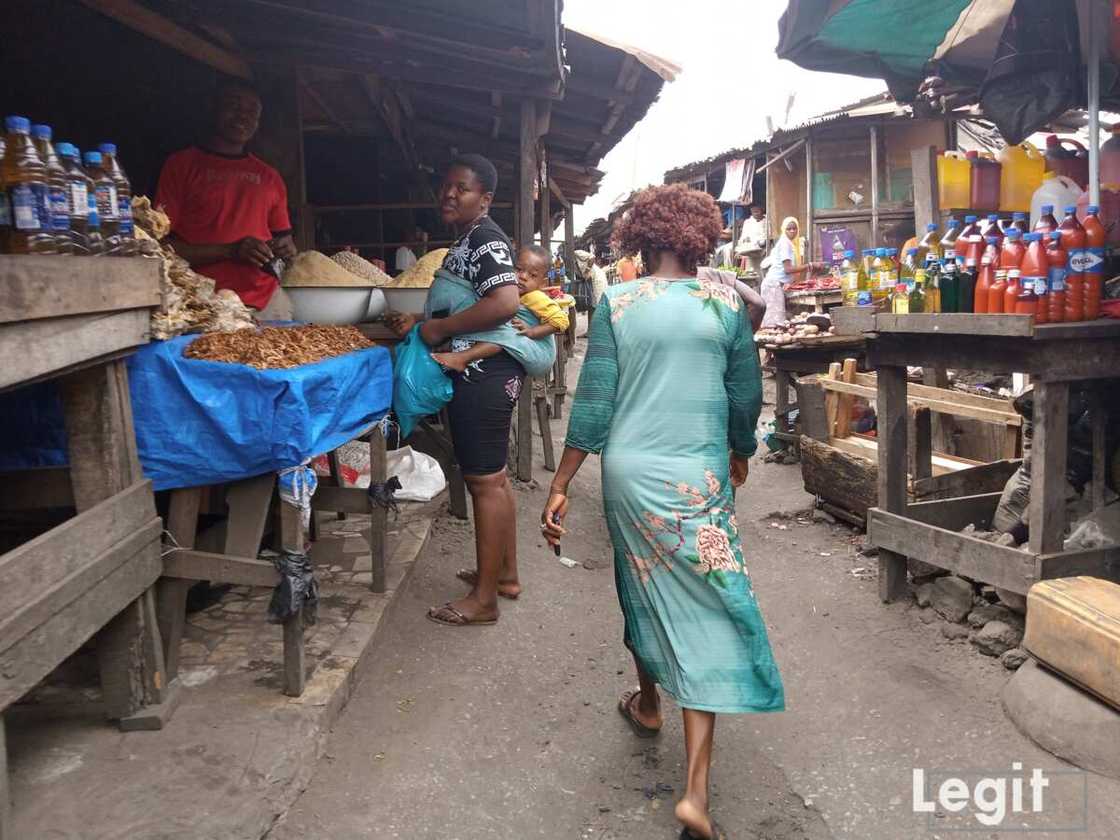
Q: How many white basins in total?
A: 3